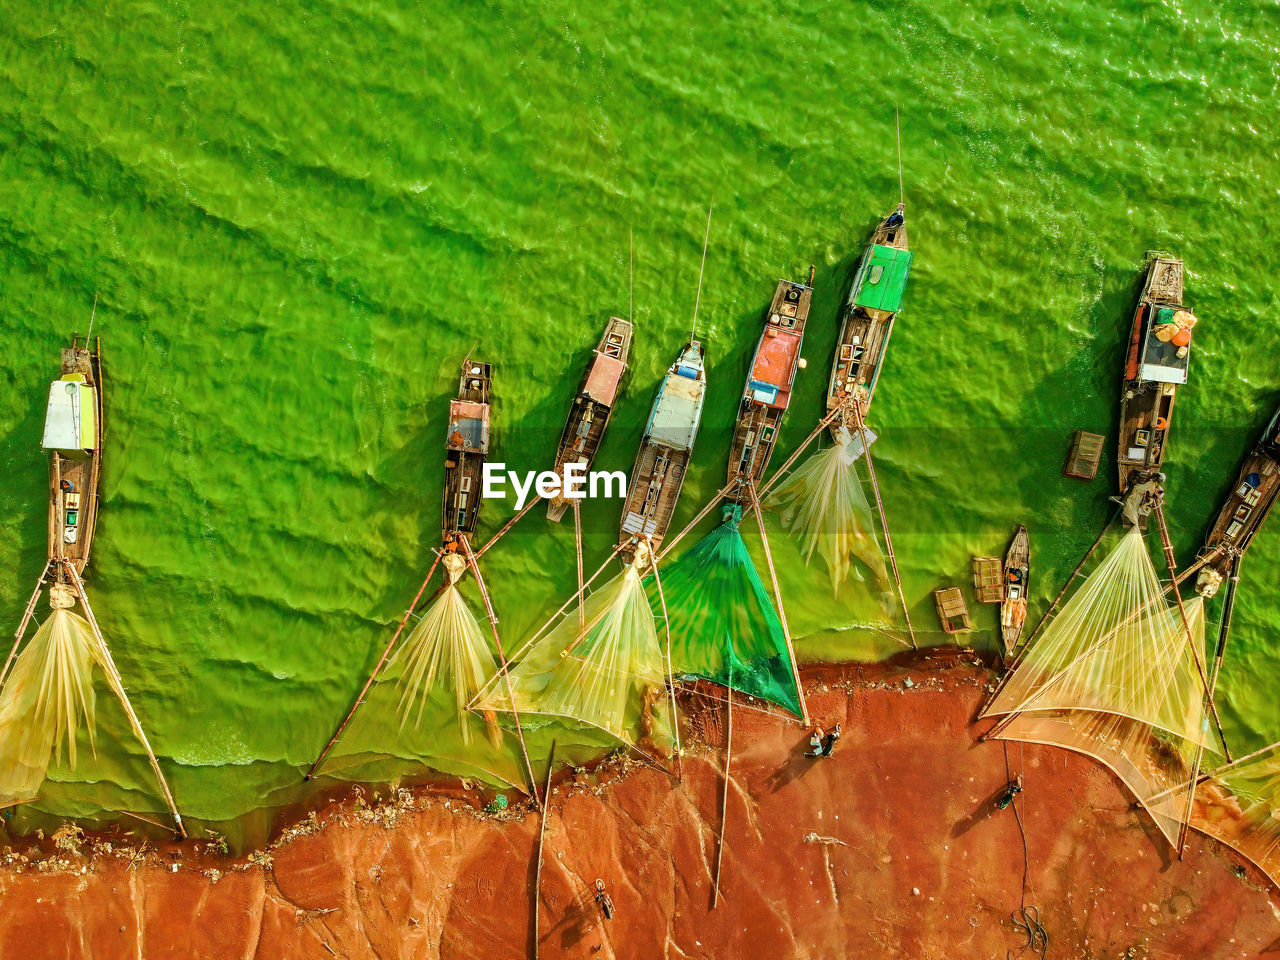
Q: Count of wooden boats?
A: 9